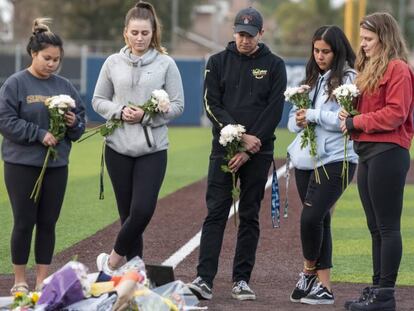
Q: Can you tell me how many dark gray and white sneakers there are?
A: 4